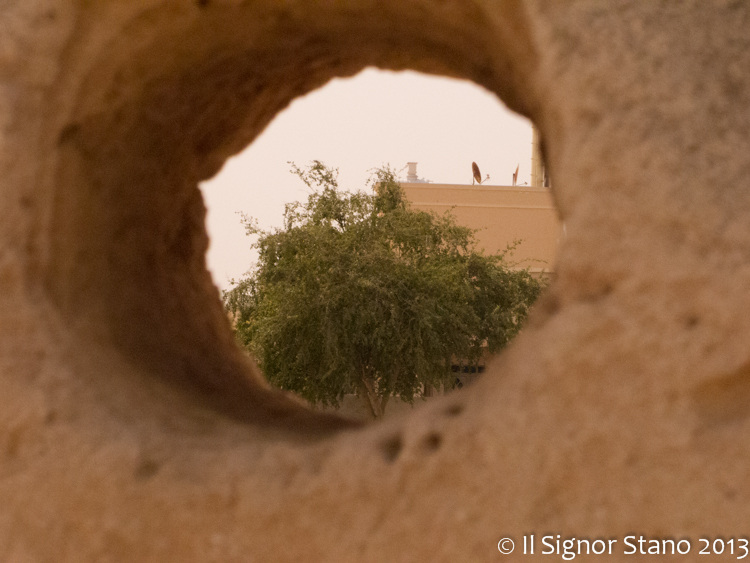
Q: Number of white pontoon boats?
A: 0